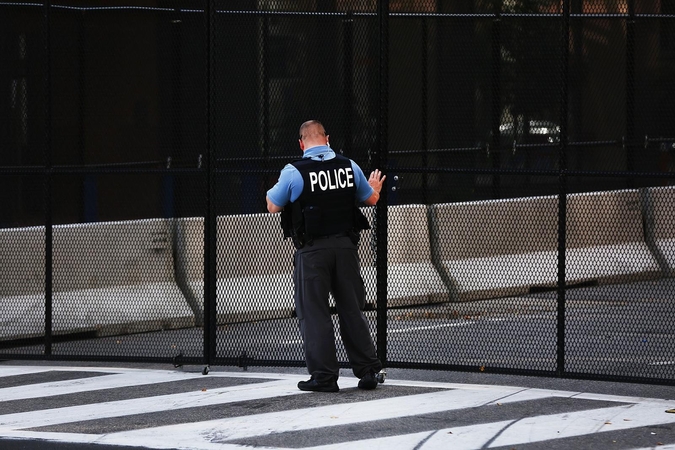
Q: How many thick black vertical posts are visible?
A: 4